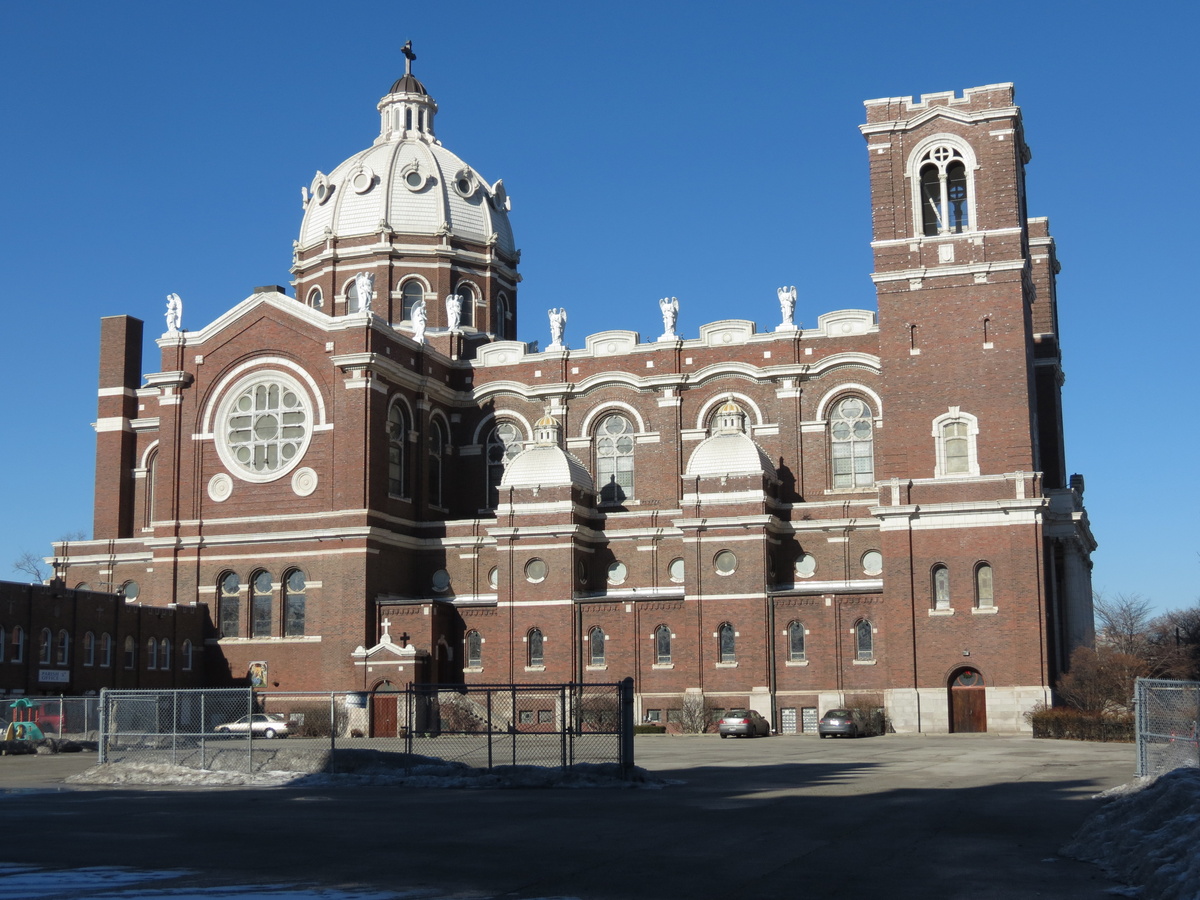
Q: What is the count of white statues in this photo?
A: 7